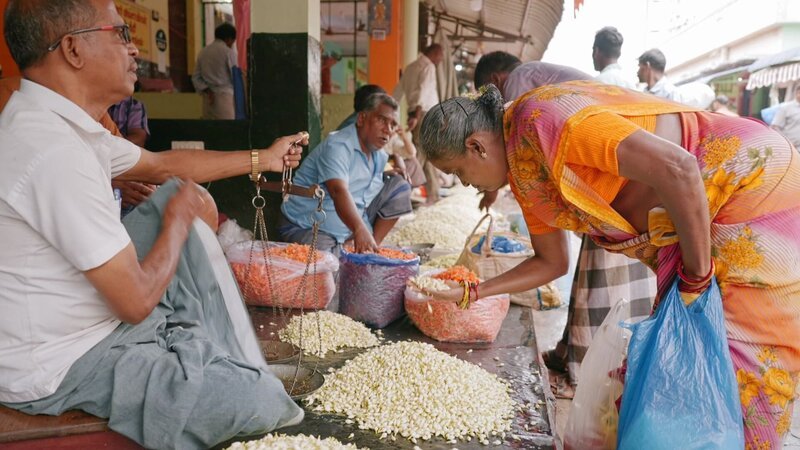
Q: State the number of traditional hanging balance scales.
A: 1